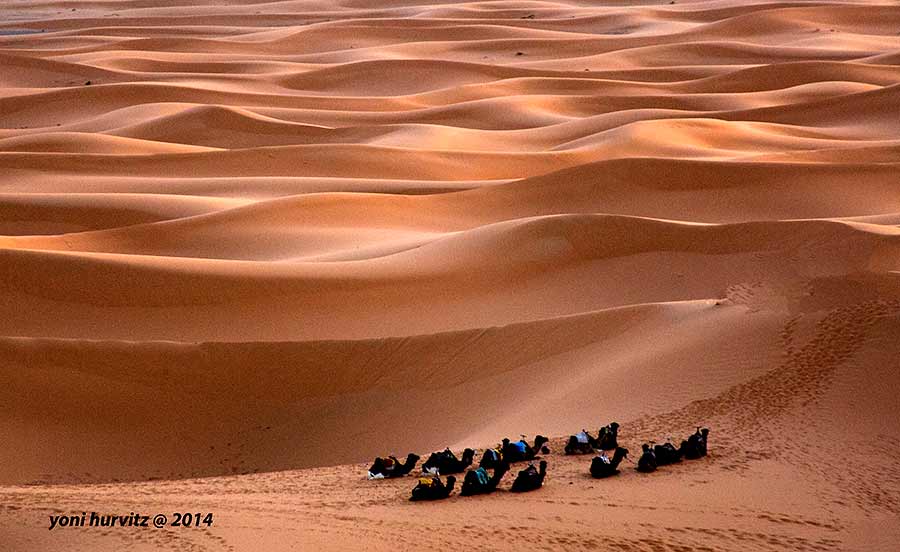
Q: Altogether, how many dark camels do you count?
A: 13